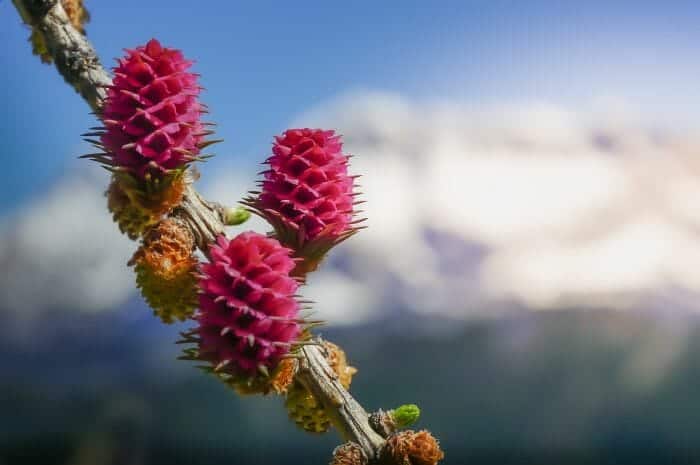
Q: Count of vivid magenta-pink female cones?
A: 3